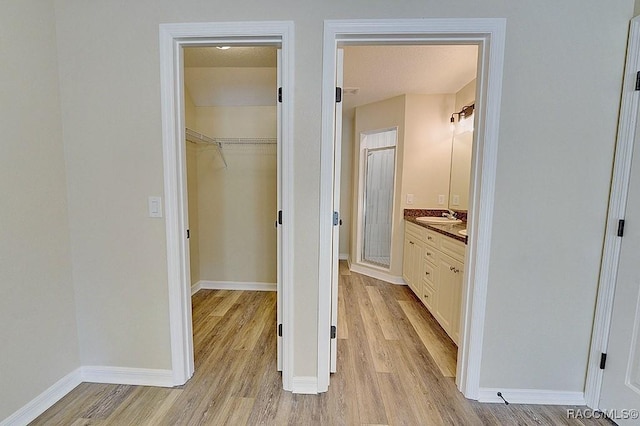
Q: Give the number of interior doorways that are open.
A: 2